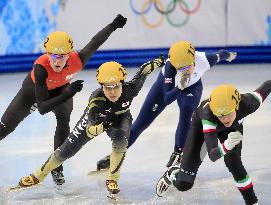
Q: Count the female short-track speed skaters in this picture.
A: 4